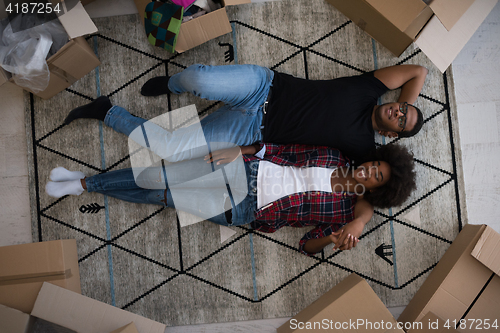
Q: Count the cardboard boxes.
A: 7